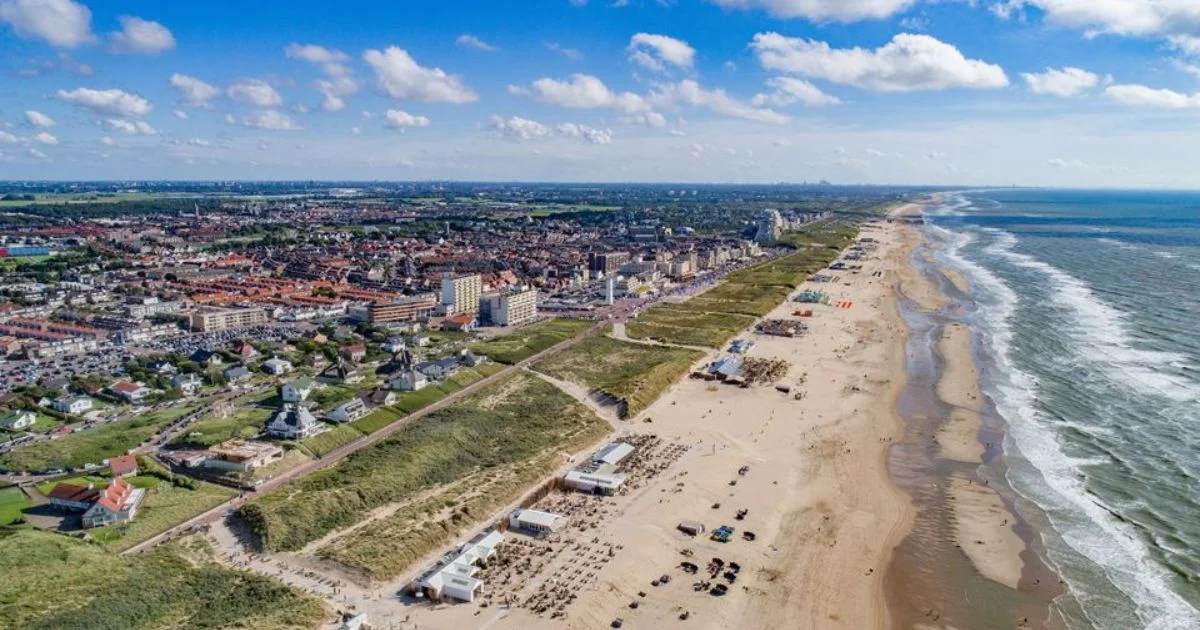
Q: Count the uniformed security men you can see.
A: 0